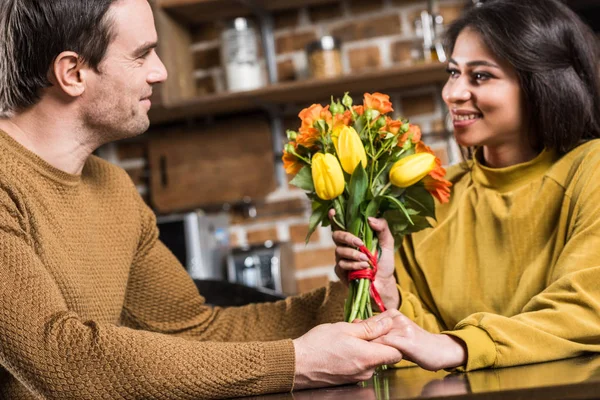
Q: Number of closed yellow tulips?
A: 3